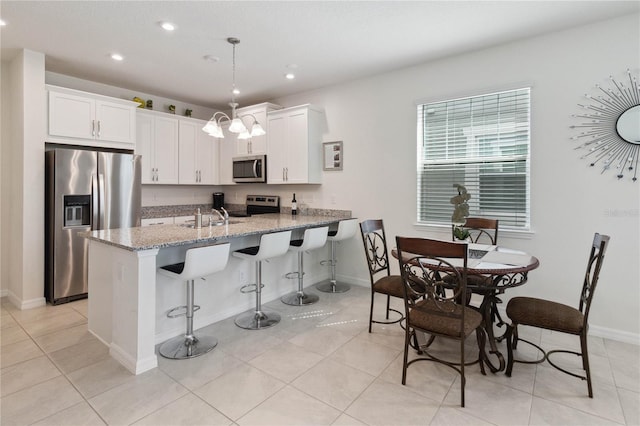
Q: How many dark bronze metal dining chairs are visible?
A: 4